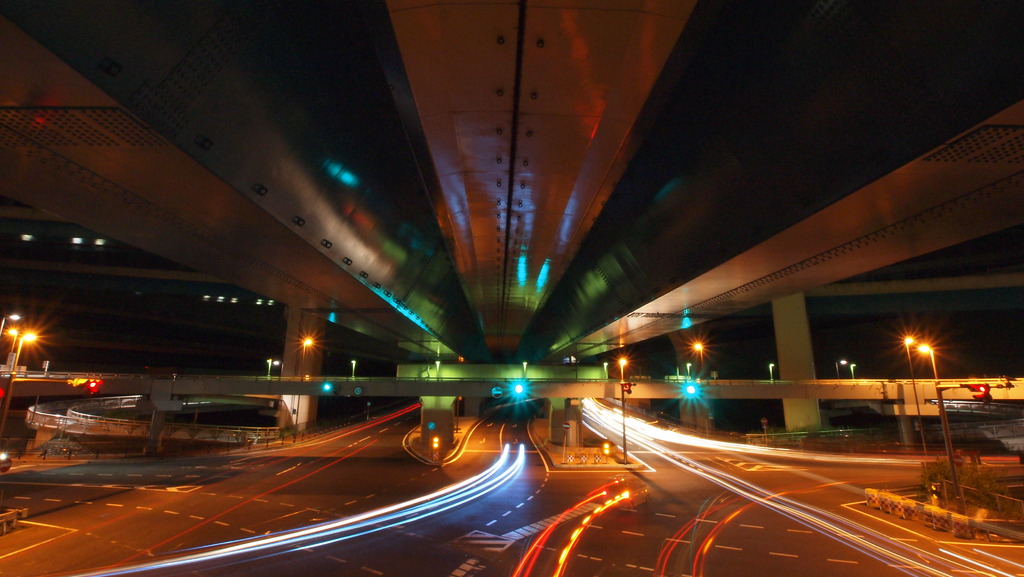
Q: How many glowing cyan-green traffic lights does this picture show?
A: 3